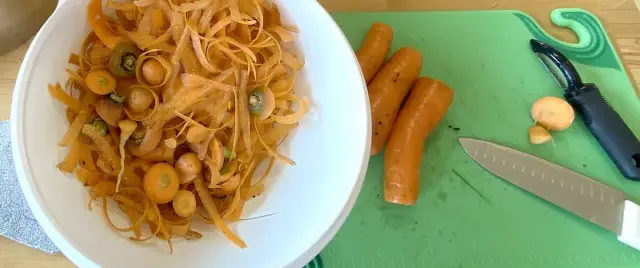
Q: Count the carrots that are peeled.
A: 3